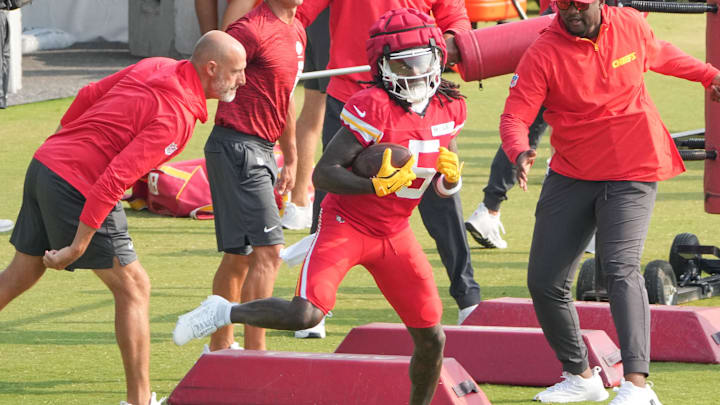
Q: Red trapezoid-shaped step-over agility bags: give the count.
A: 3